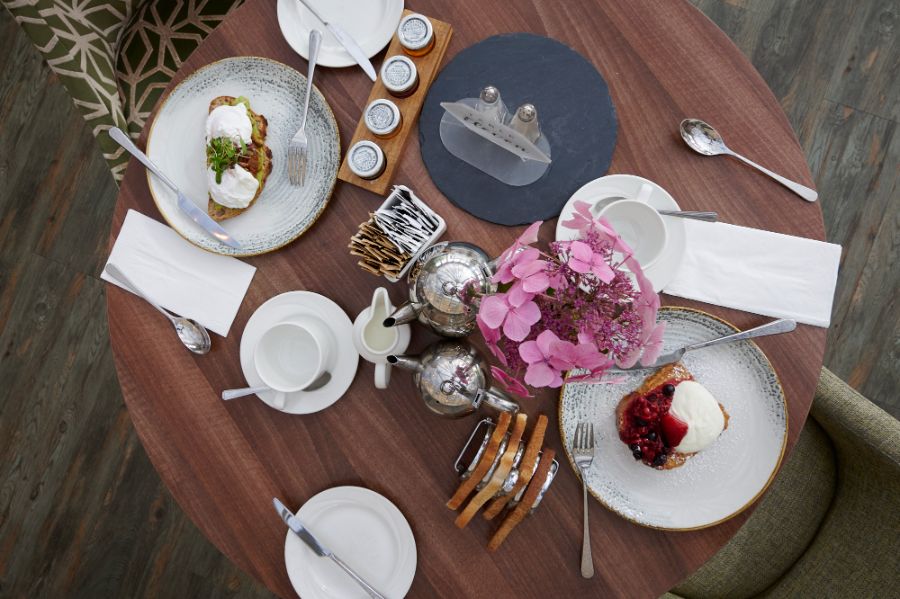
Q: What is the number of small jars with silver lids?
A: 4